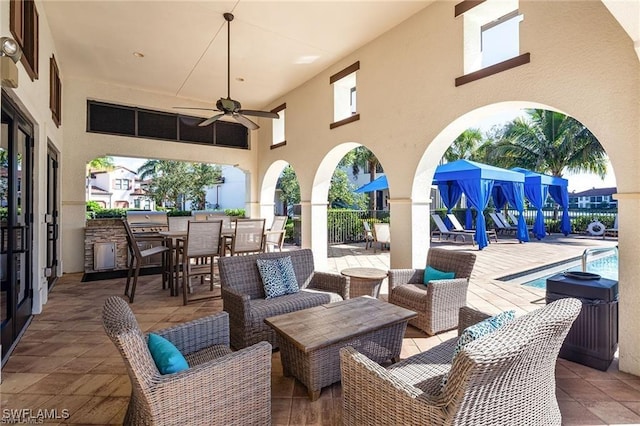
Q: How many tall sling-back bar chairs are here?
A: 6